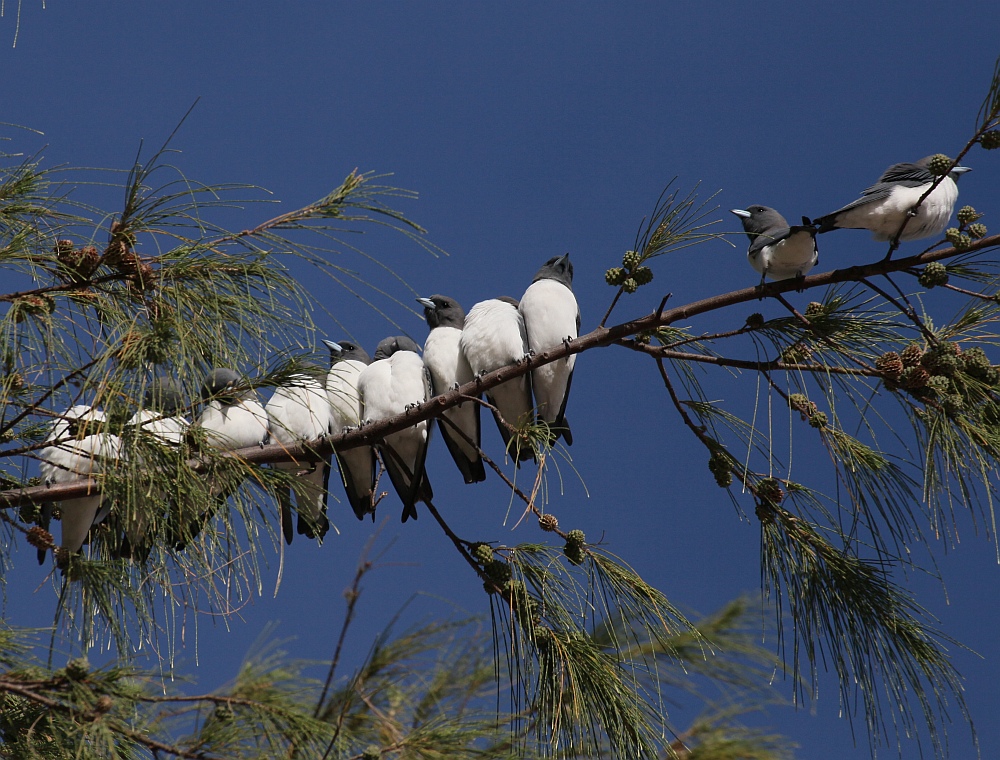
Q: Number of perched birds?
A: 11